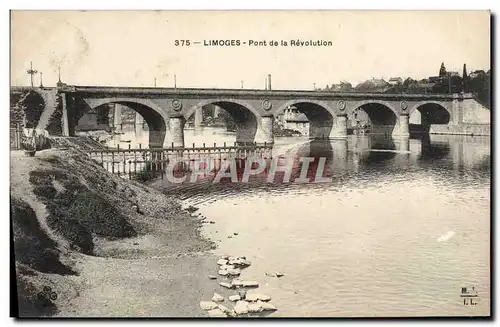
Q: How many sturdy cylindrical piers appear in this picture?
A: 4